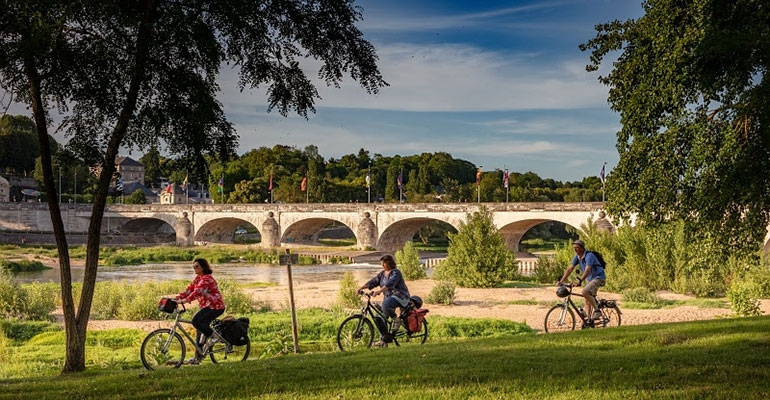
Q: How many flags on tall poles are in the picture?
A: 11